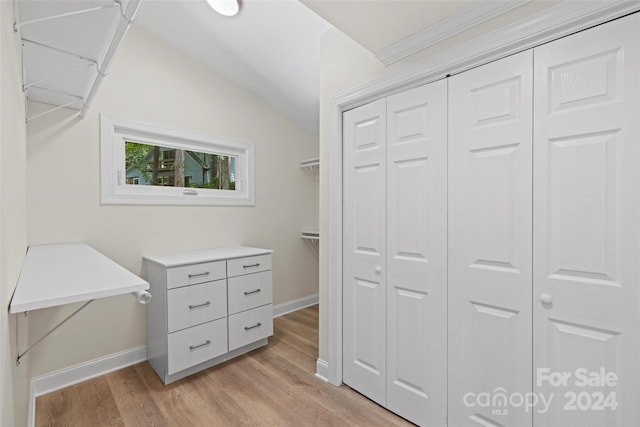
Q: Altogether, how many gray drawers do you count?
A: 6